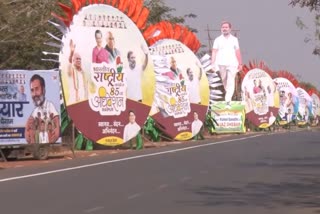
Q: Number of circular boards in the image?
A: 6